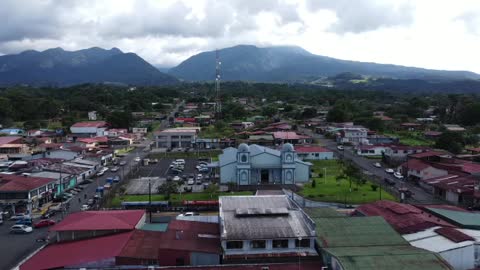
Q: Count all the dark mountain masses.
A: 2